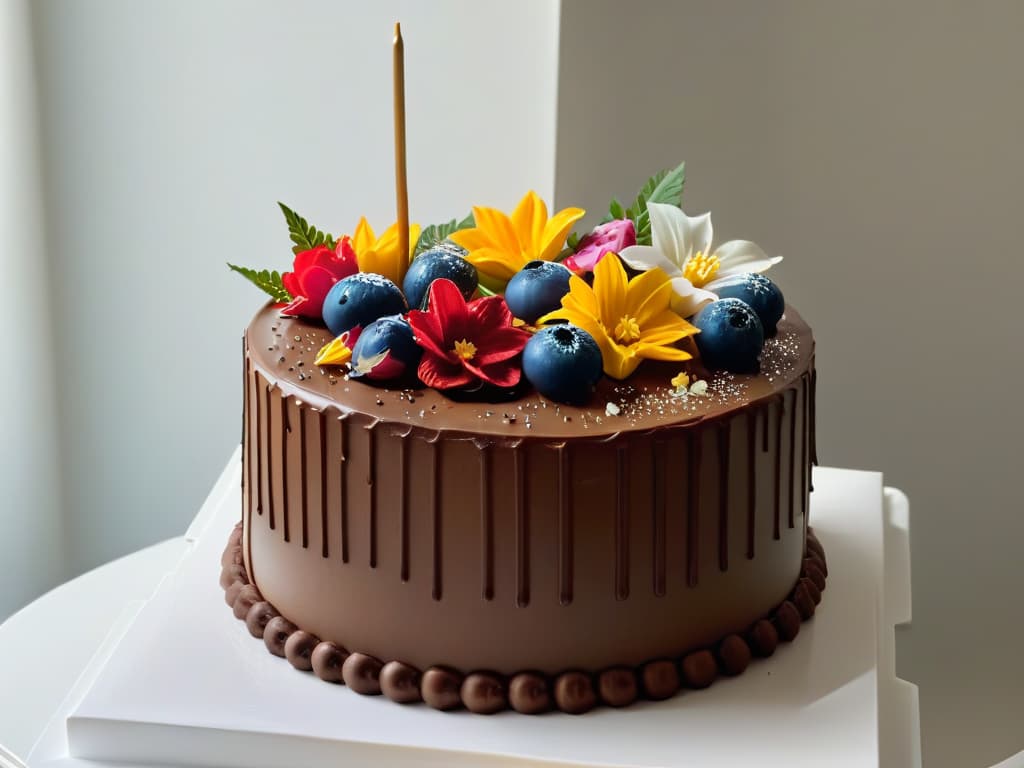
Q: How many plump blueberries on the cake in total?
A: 7